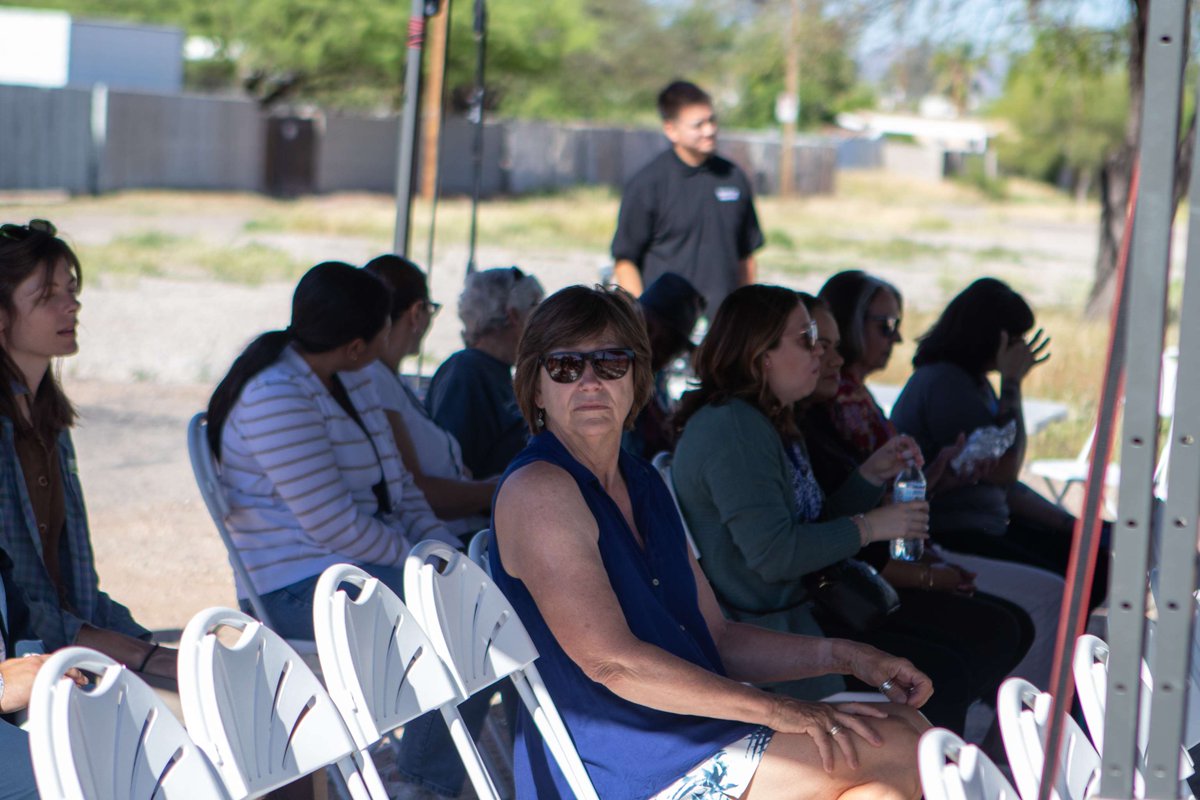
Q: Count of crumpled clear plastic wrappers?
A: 1